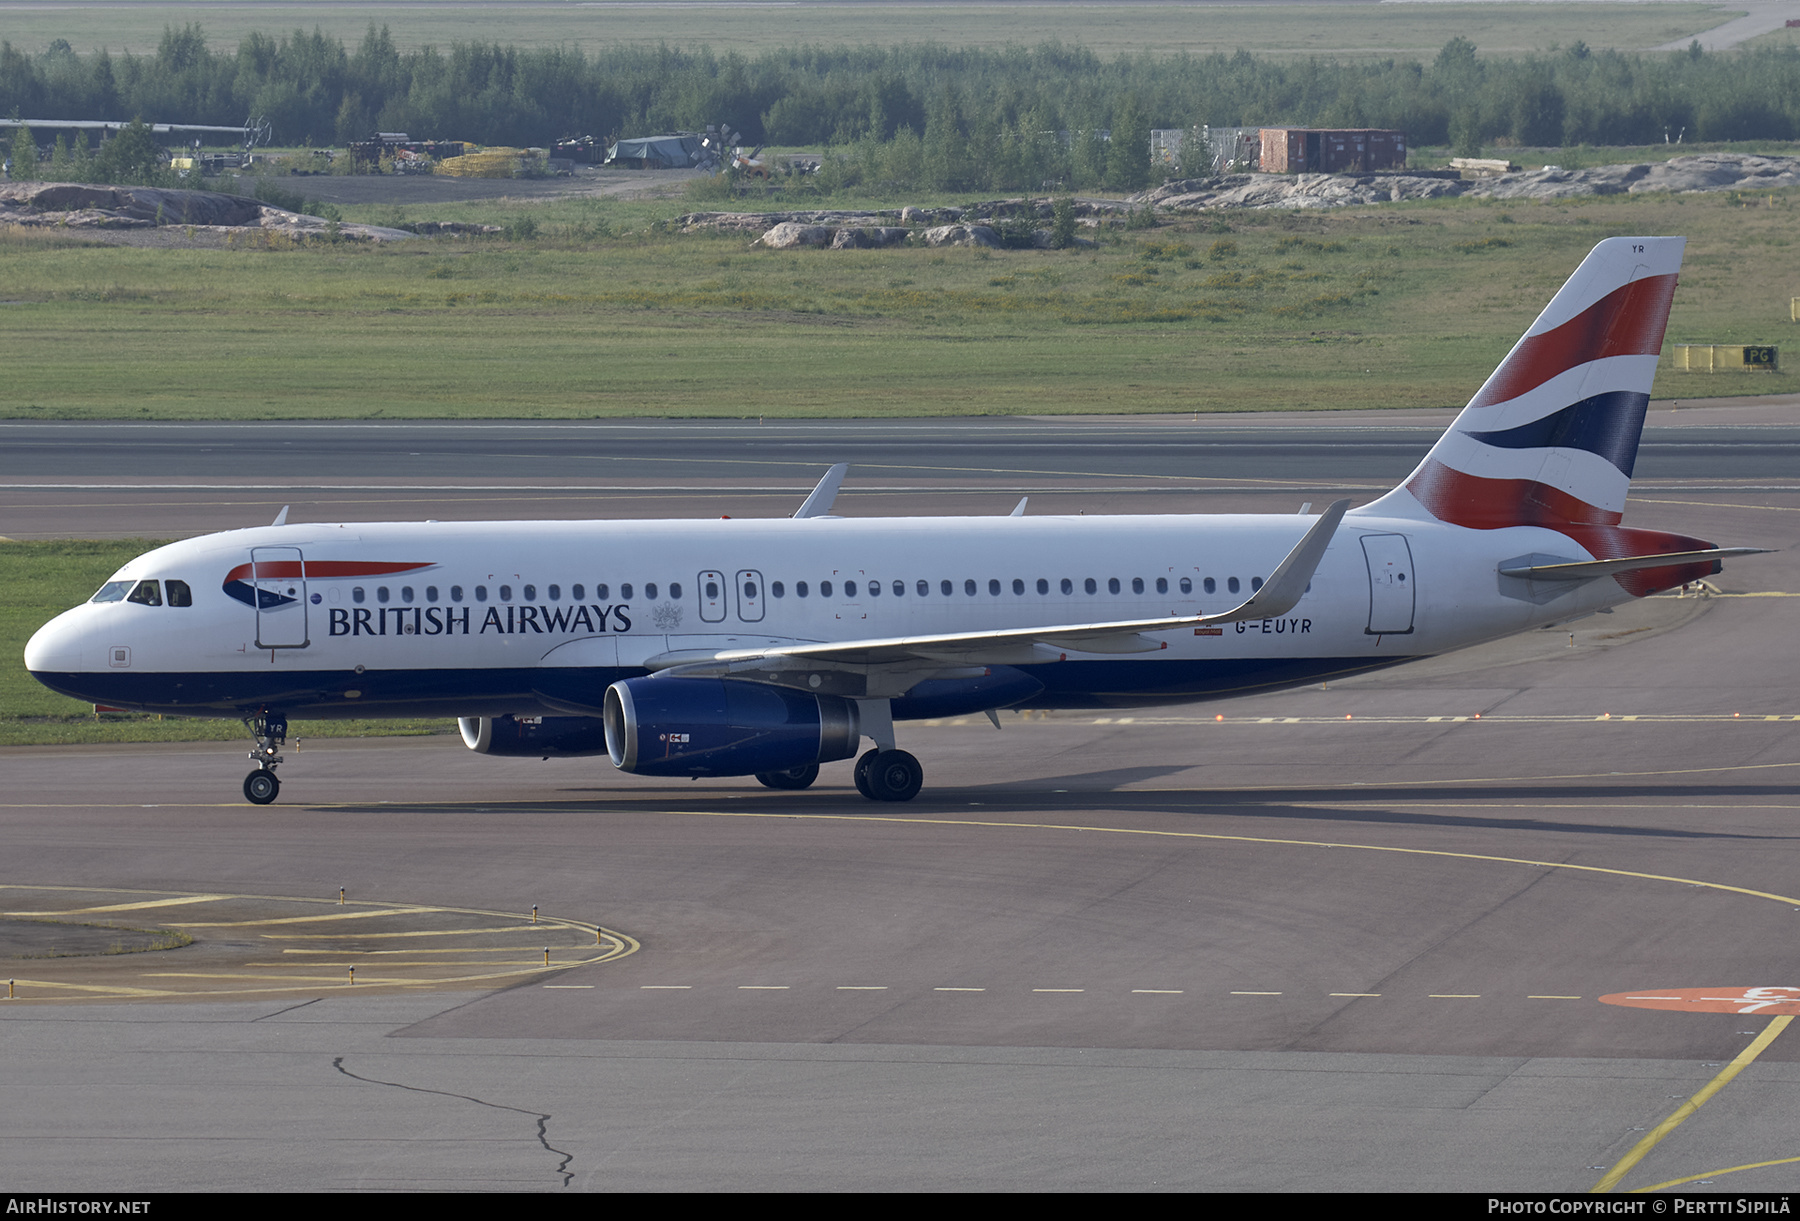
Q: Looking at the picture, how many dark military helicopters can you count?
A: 0